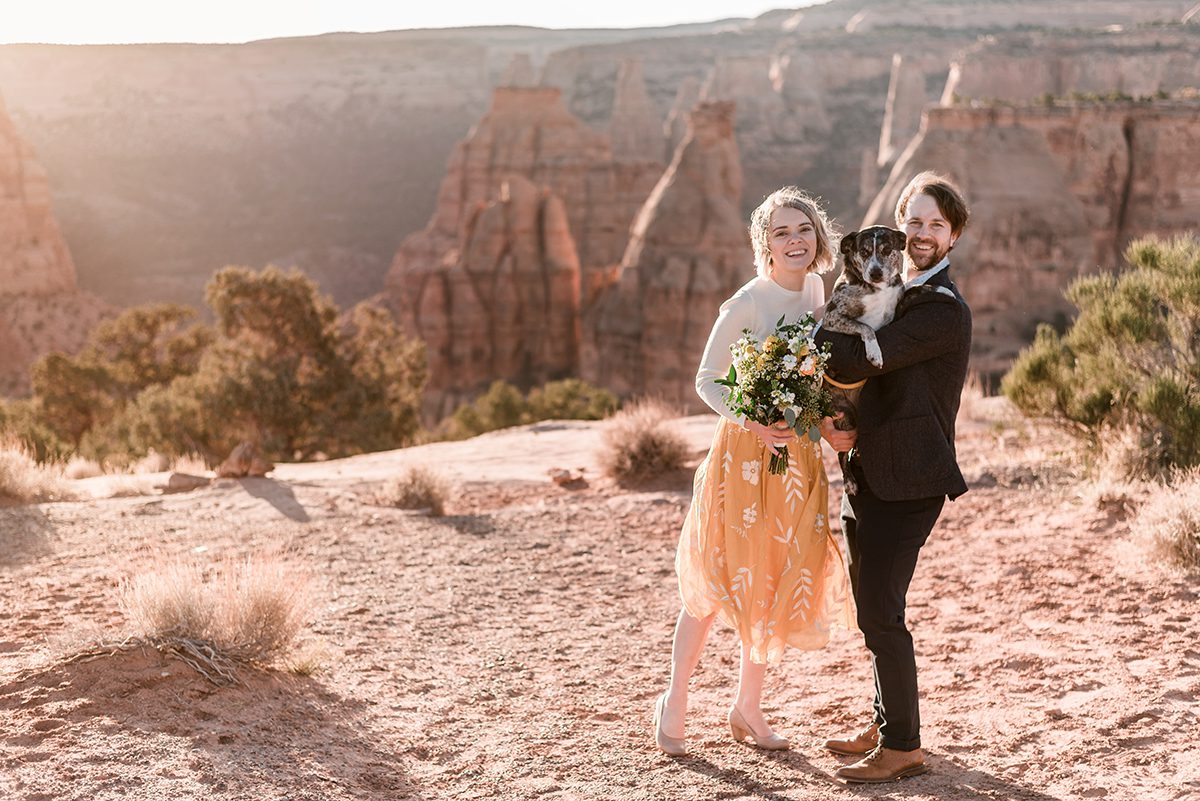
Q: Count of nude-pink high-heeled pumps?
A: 2